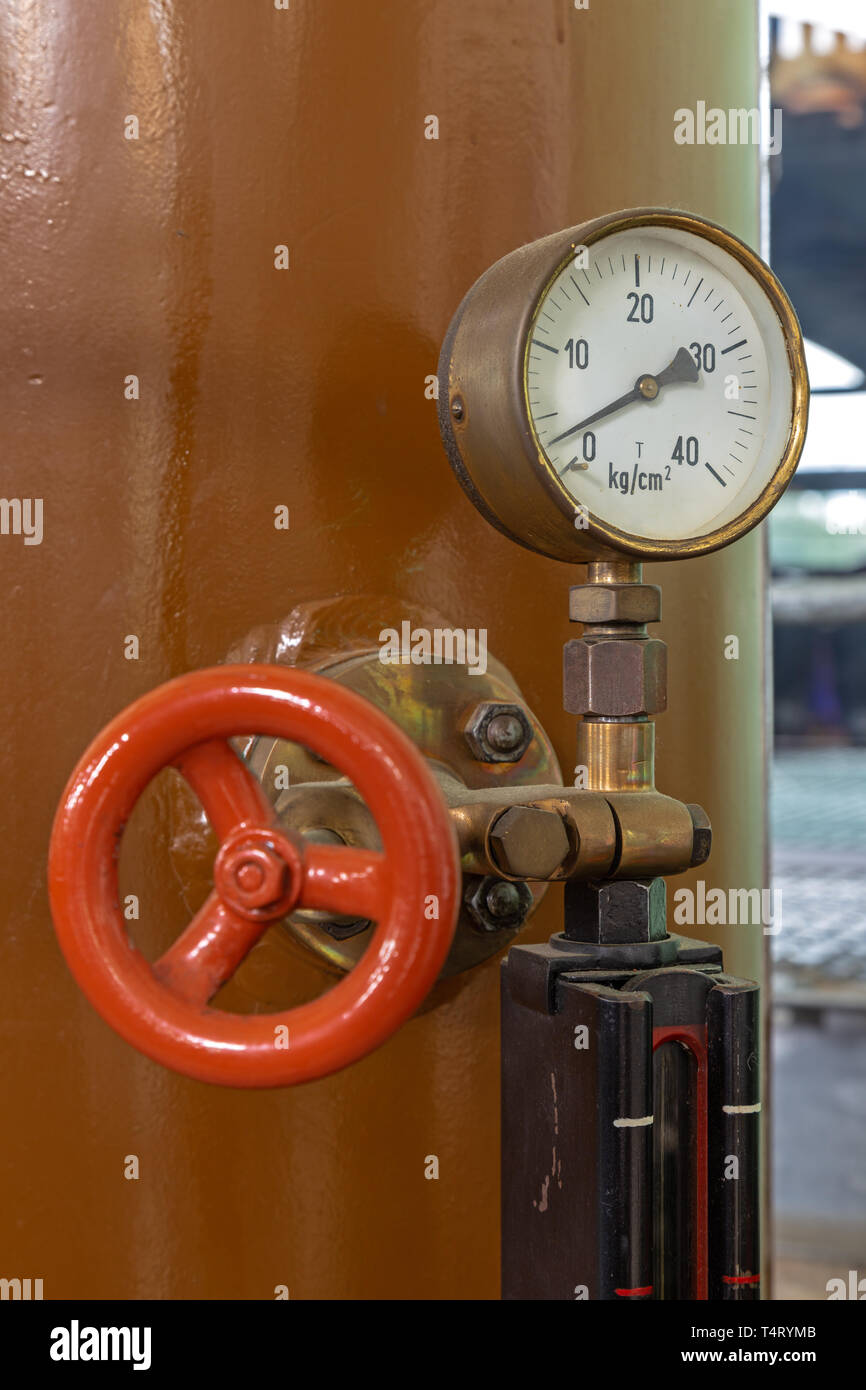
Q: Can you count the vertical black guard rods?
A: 2